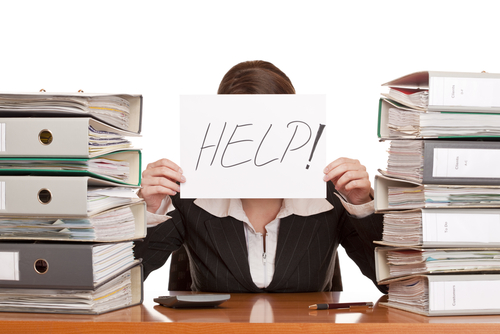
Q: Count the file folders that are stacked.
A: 14